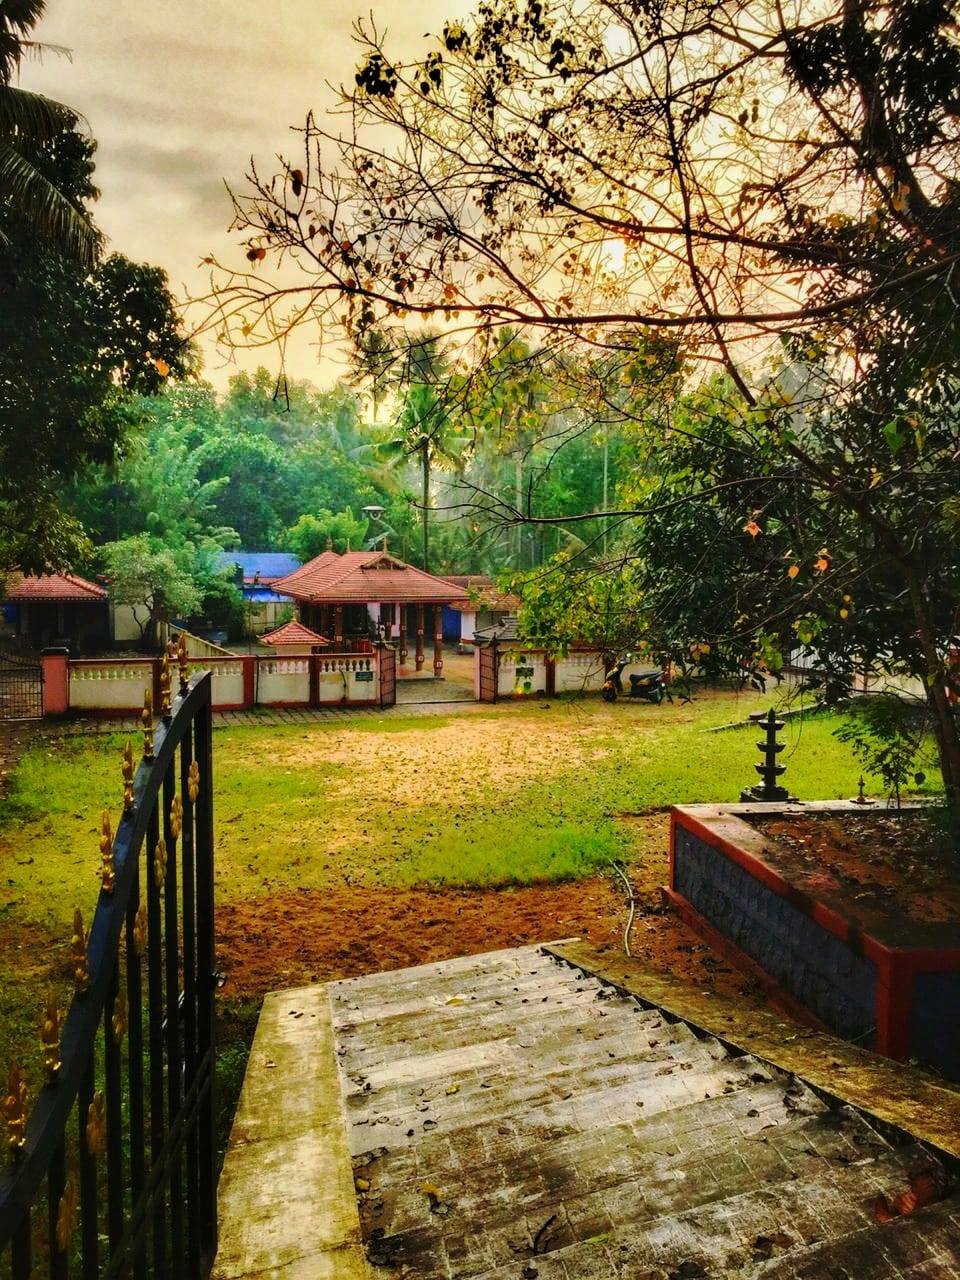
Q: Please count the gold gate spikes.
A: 8